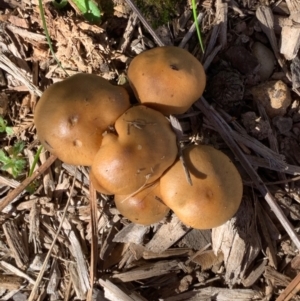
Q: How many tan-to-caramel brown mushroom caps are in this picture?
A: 5